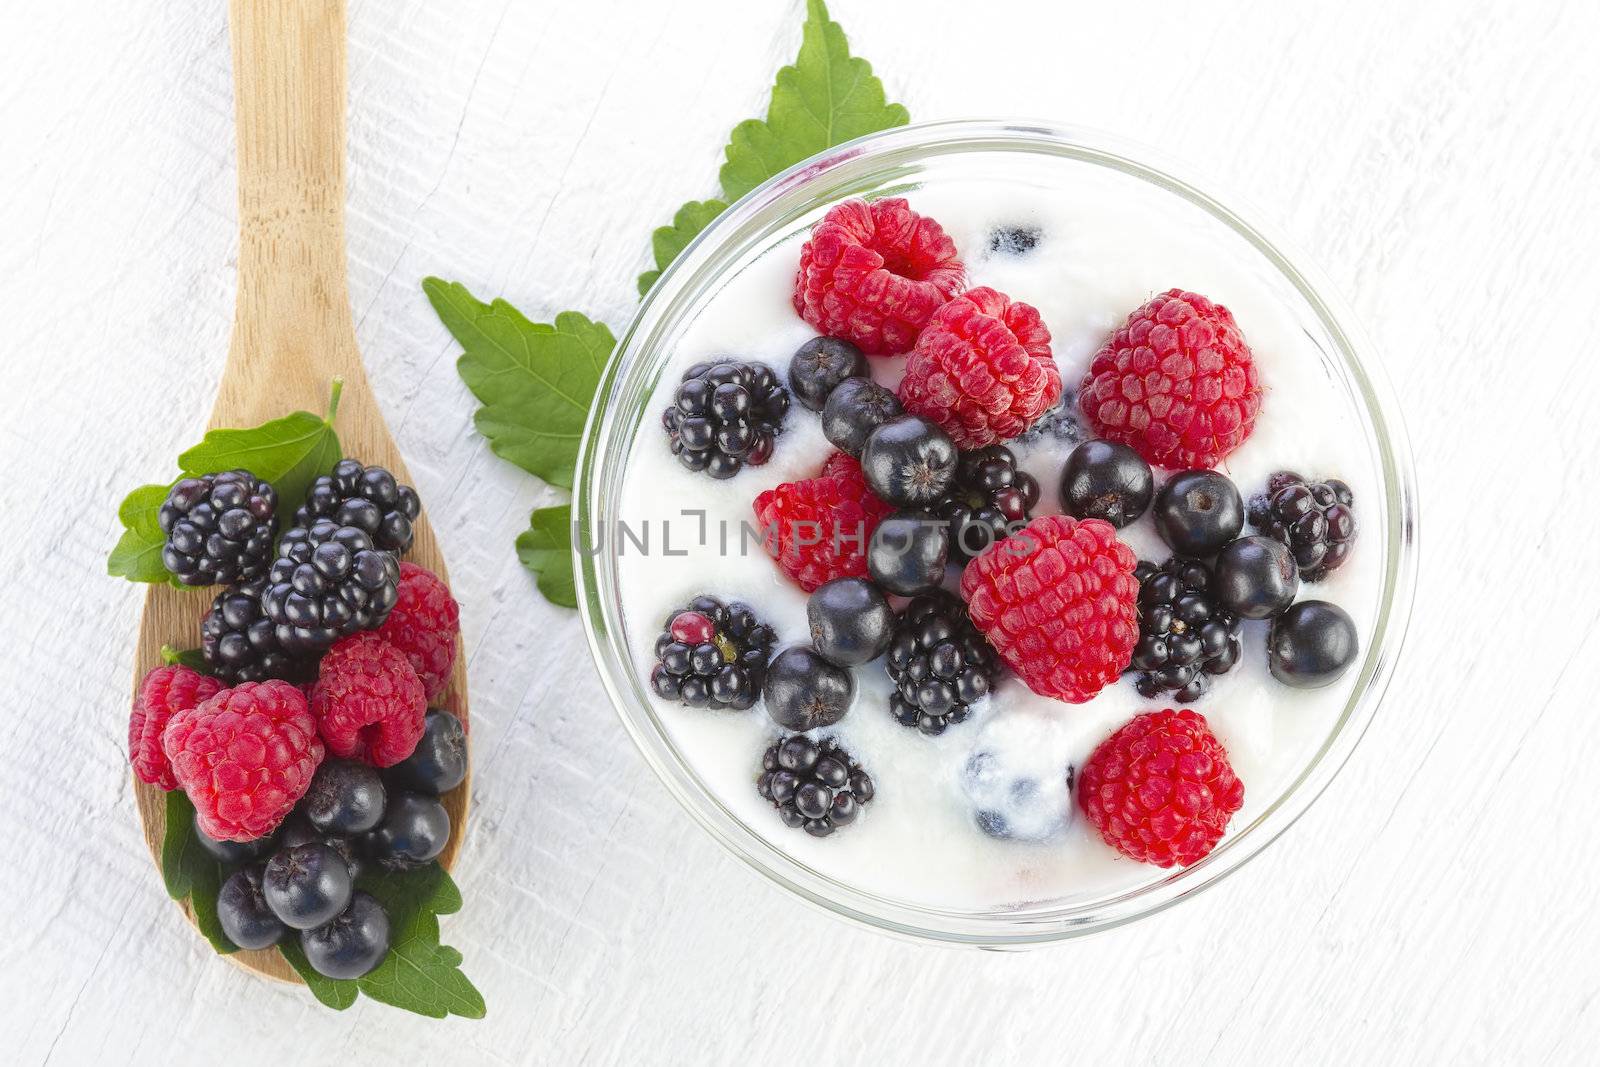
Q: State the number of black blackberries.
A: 11